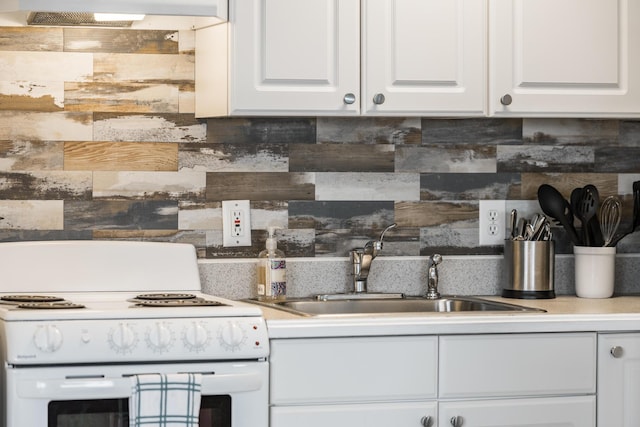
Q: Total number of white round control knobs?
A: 5